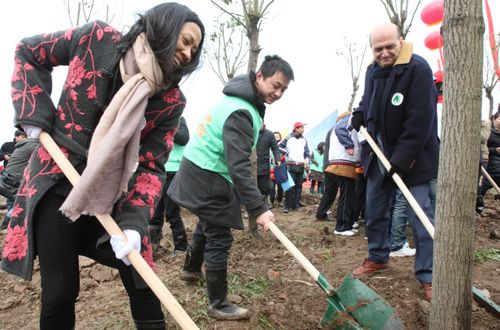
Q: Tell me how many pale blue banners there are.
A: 1